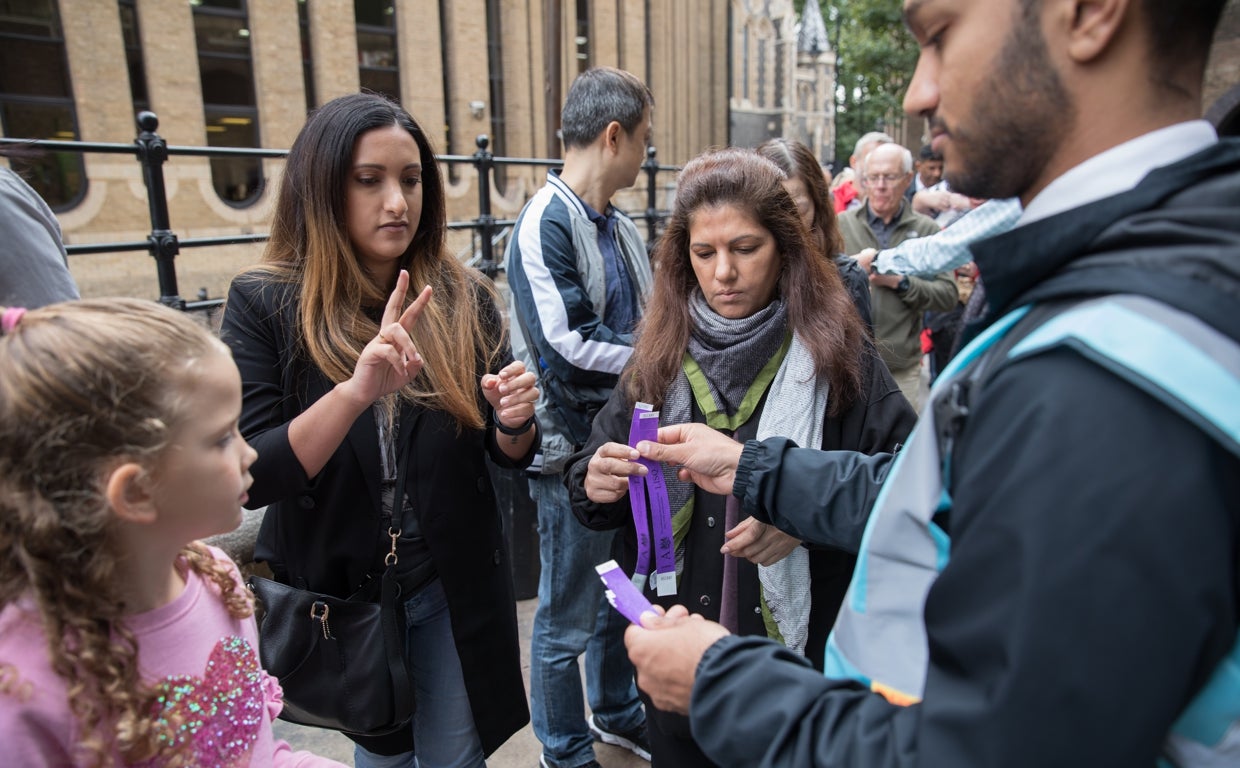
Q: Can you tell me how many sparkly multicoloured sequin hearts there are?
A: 1